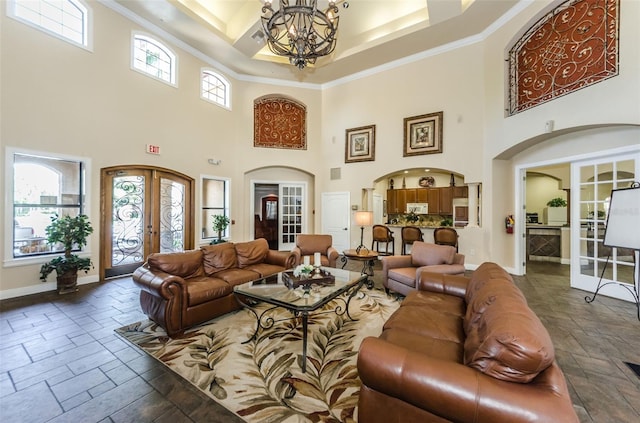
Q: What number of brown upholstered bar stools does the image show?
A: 3